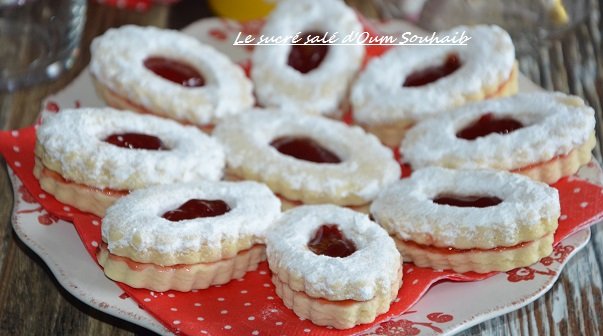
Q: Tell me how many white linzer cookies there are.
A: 9